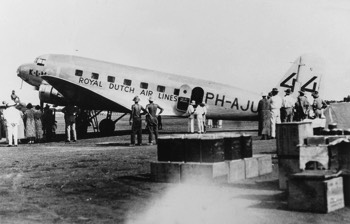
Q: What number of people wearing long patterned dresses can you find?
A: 2